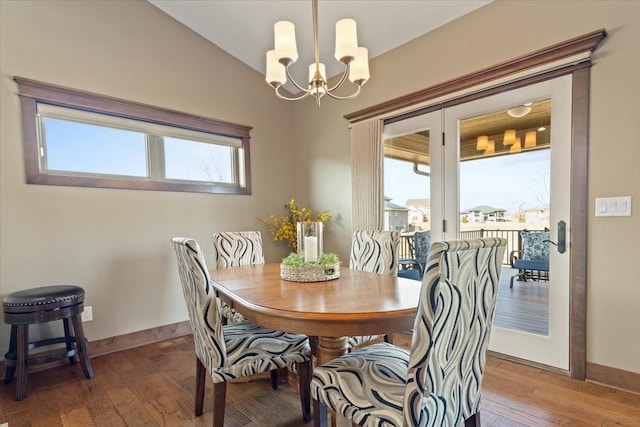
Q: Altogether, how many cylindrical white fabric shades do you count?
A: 5